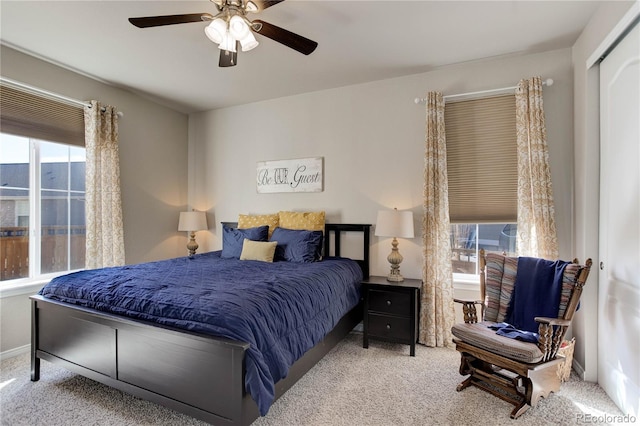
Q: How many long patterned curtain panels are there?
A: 3